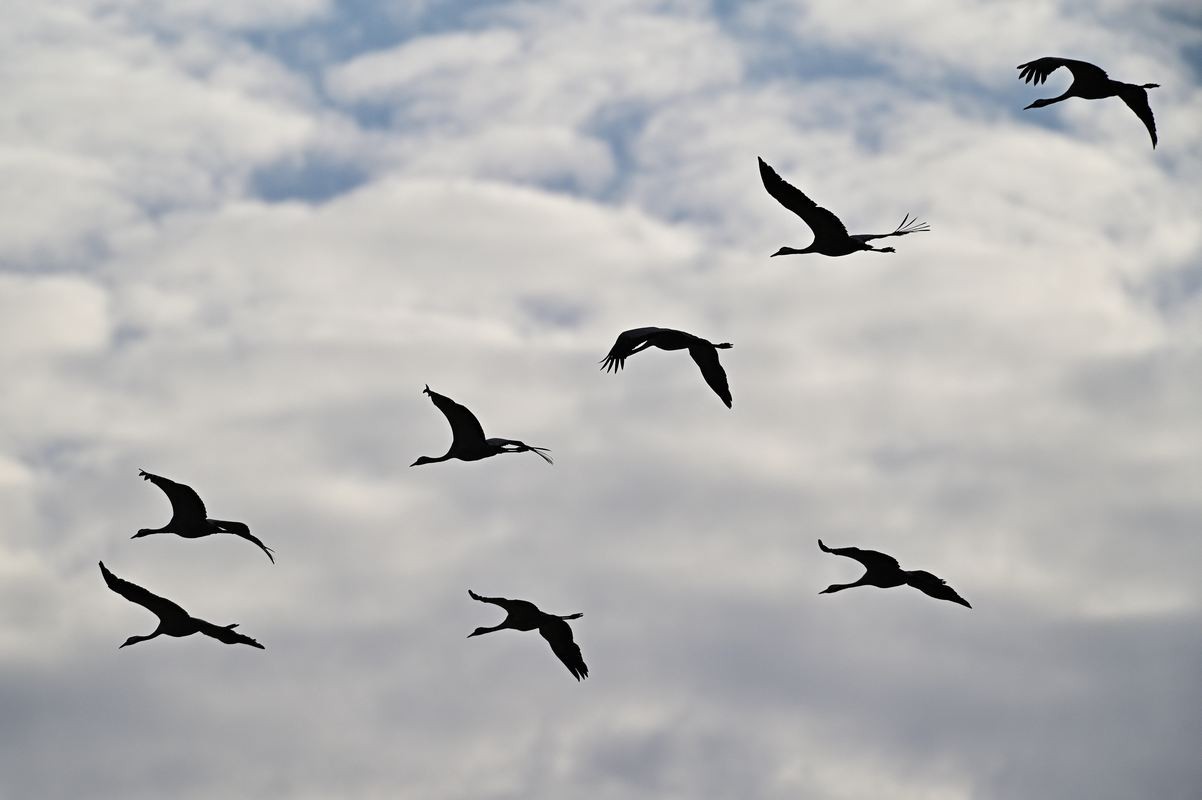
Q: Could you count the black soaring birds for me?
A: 8